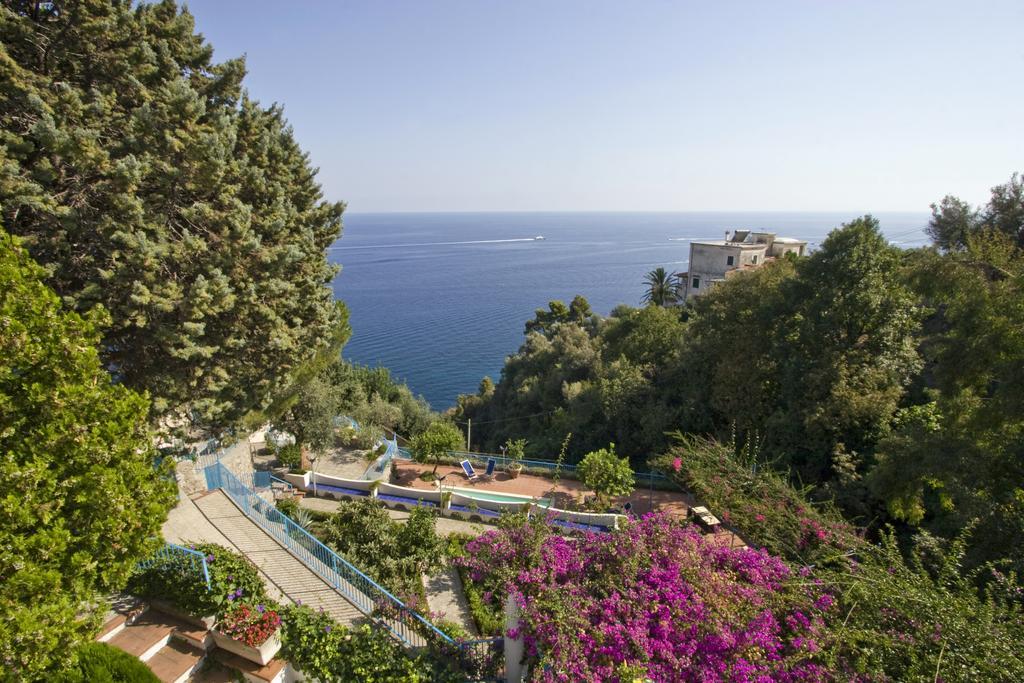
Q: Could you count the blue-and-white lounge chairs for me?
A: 2